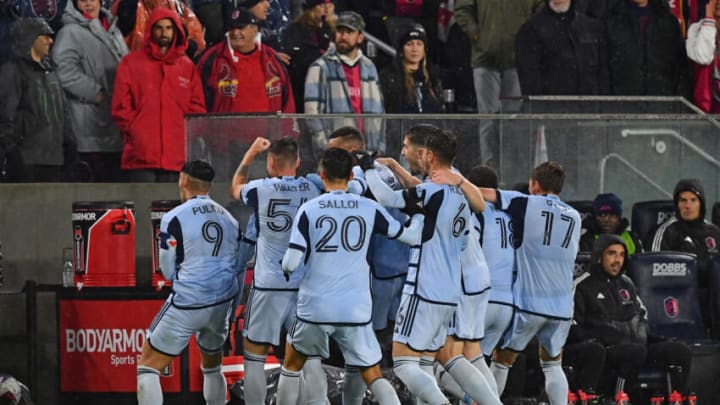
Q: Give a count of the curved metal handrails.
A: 2